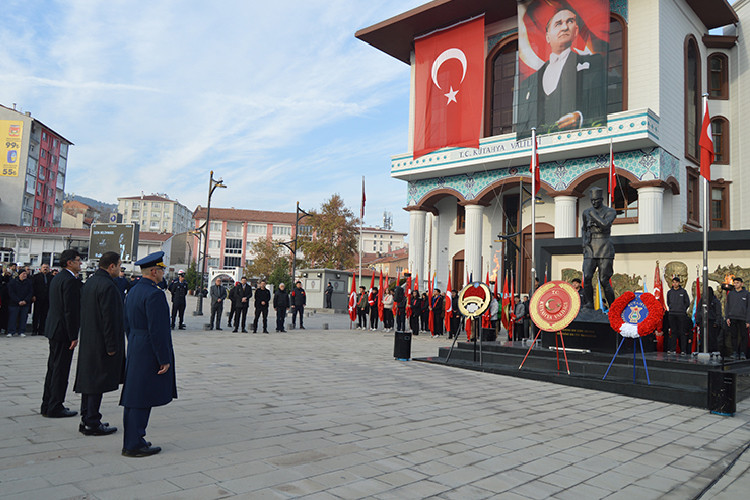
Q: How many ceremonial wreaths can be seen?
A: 3